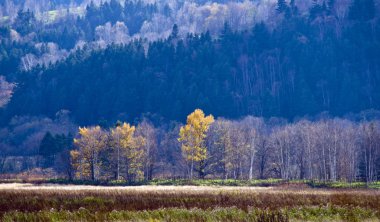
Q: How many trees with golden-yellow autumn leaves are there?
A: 3